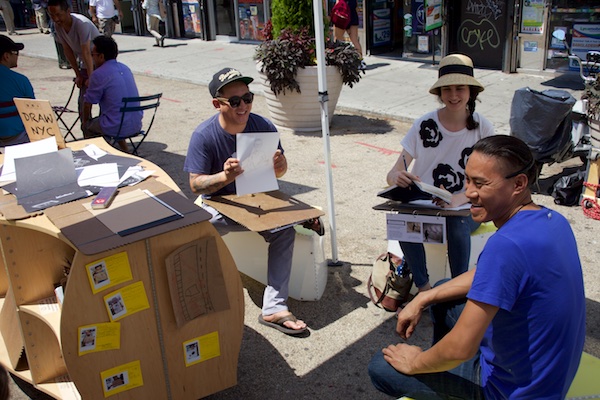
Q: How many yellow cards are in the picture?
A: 5